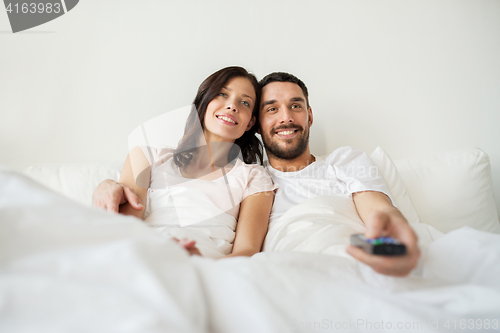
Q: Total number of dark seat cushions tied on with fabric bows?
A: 0